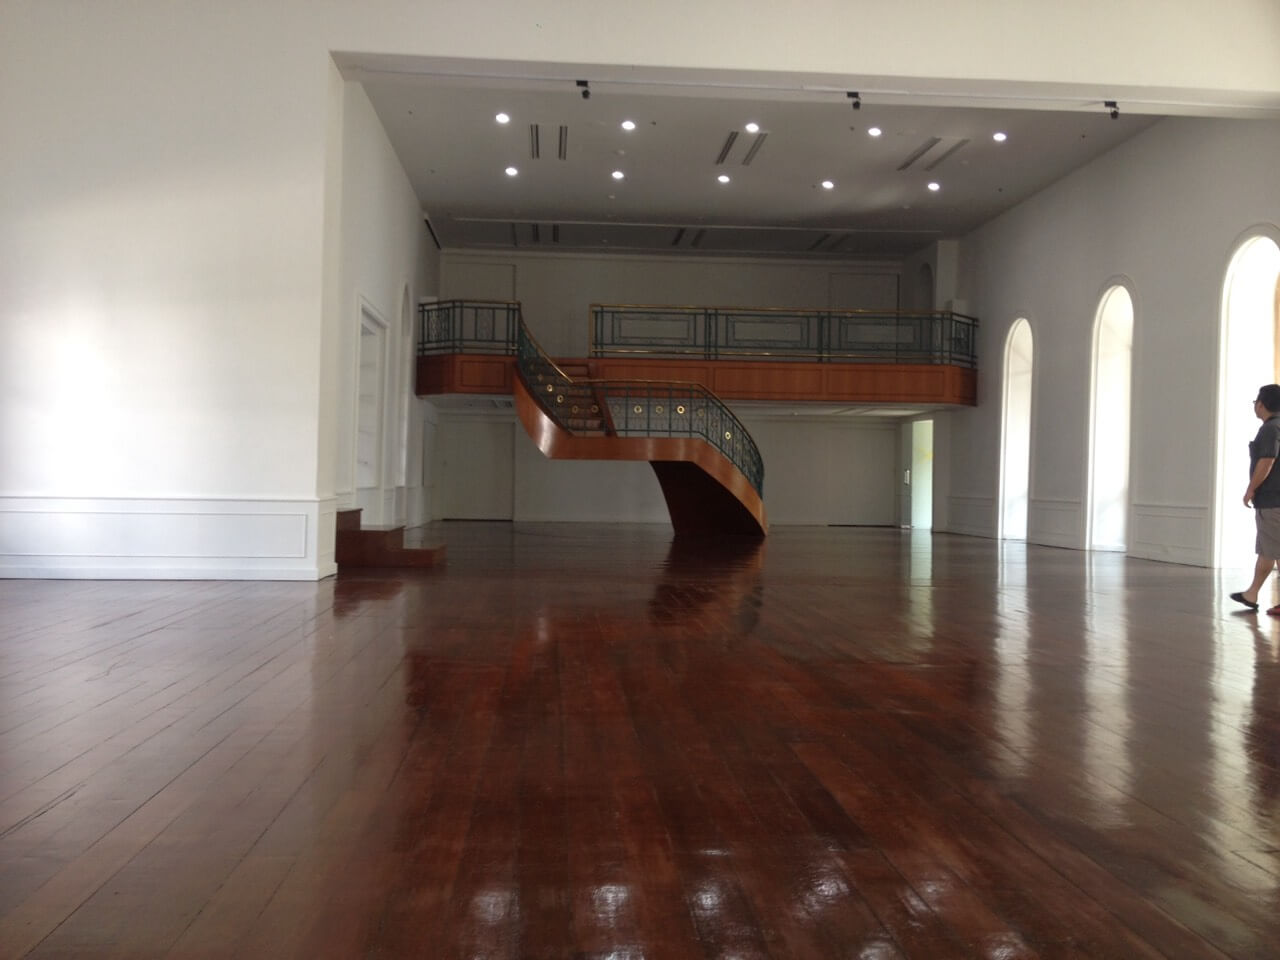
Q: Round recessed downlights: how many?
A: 10